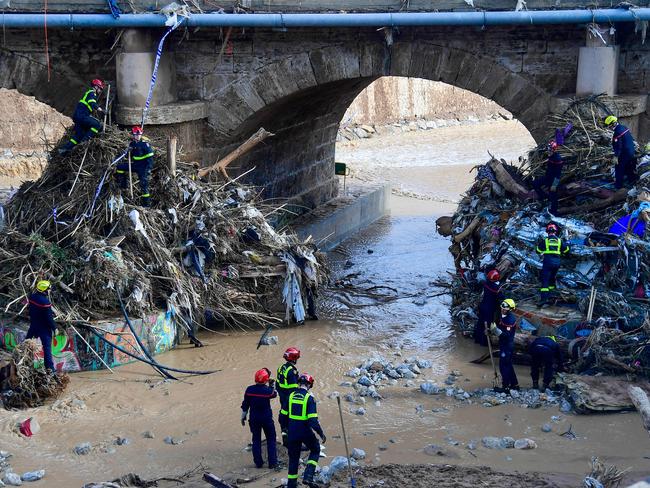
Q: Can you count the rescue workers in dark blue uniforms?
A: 12